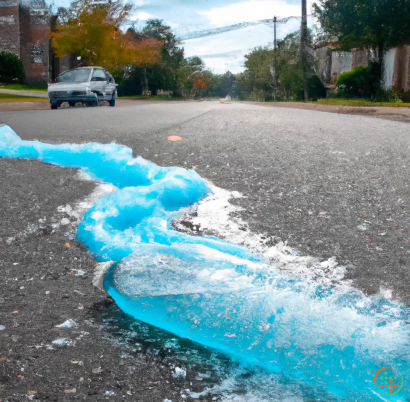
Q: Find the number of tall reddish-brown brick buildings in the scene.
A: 1